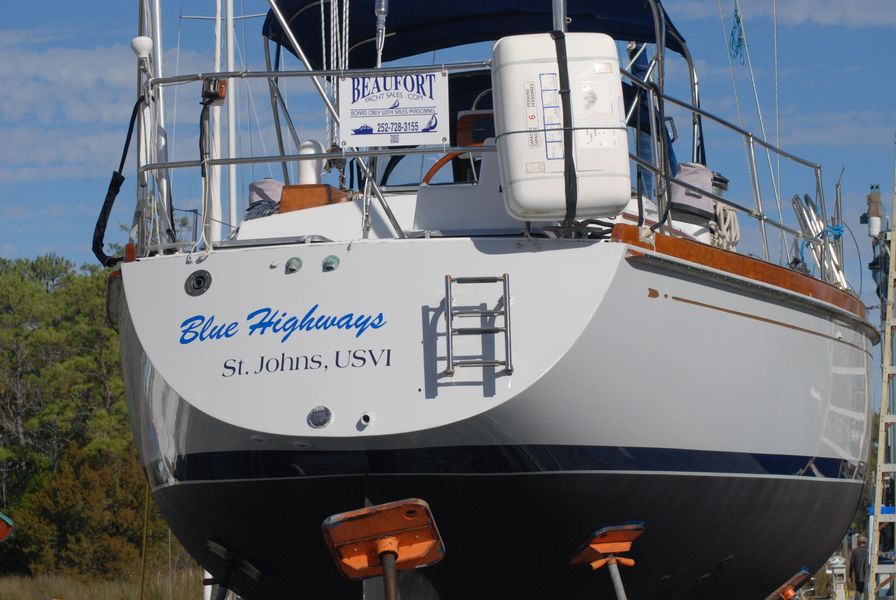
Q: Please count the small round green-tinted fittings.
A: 2